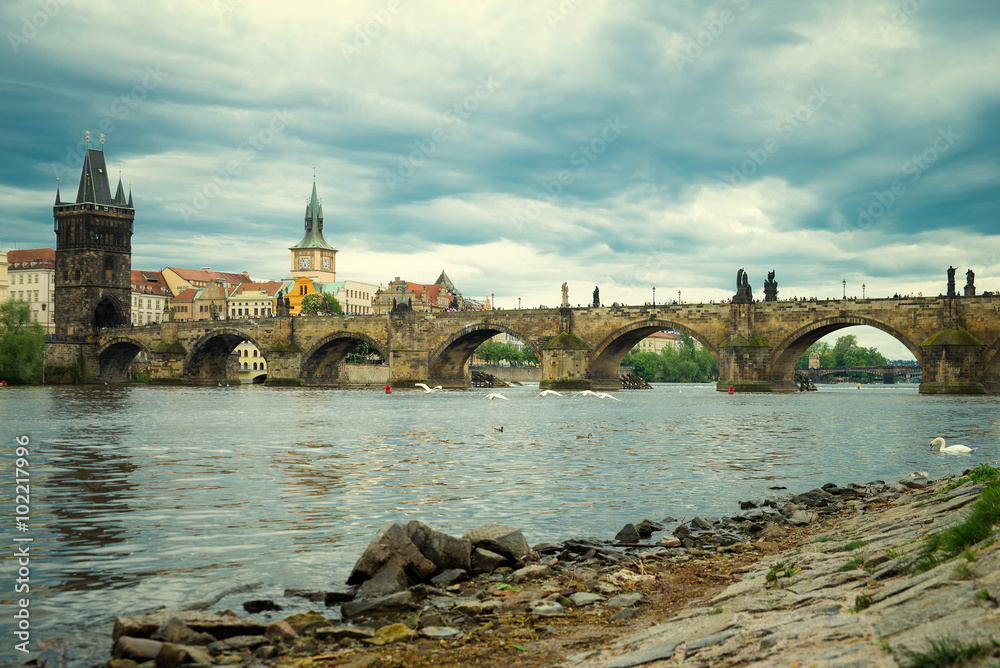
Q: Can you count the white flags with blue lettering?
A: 0